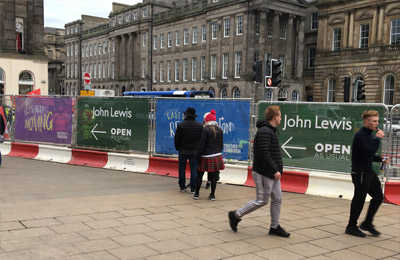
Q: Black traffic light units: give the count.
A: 4